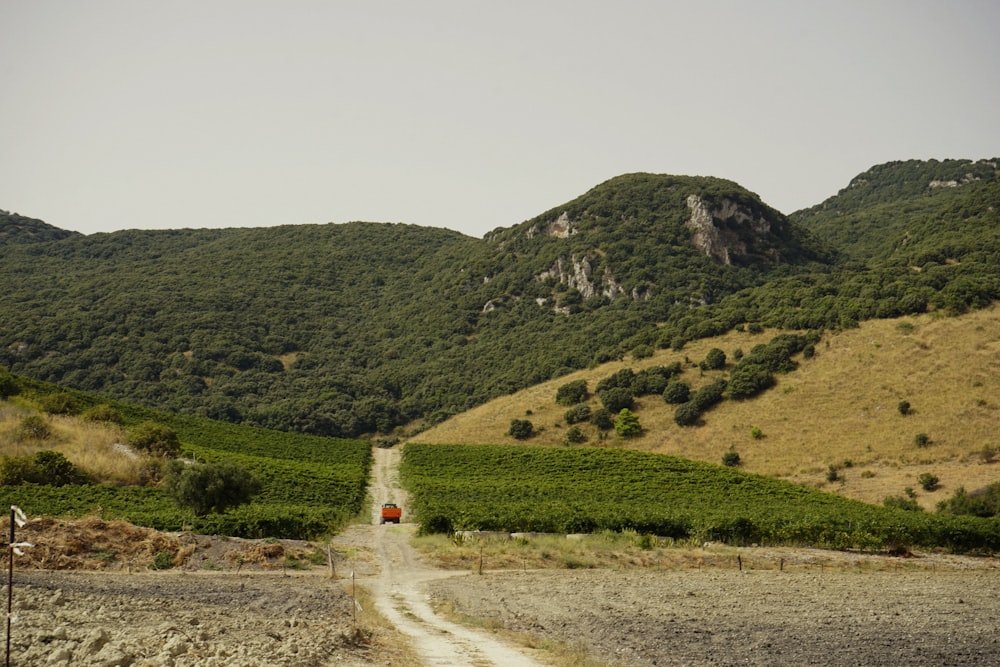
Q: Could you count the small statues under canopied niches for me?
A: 0